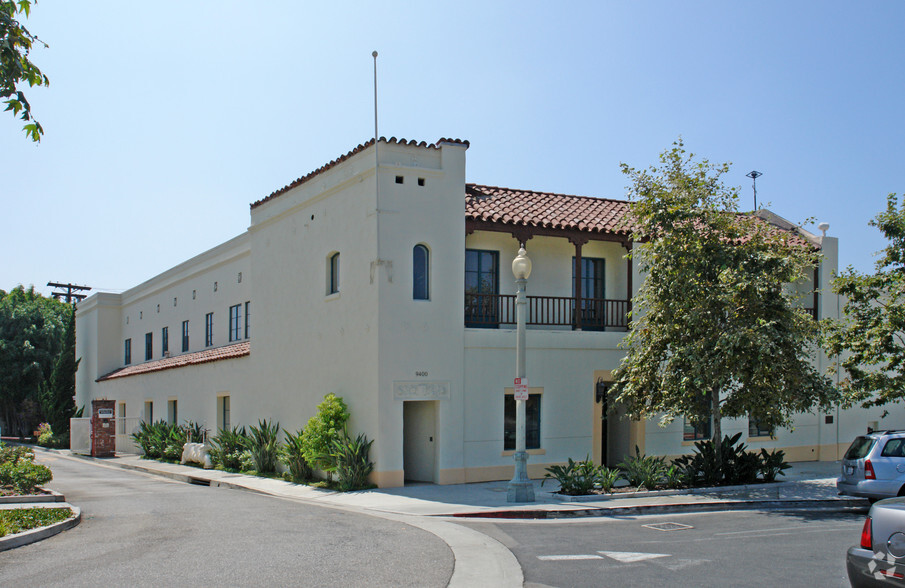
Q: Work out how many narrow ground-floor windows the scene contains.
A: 4